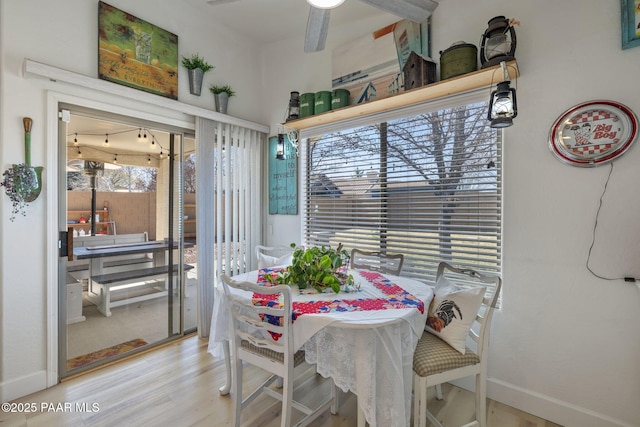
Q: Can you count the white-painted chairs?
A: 4